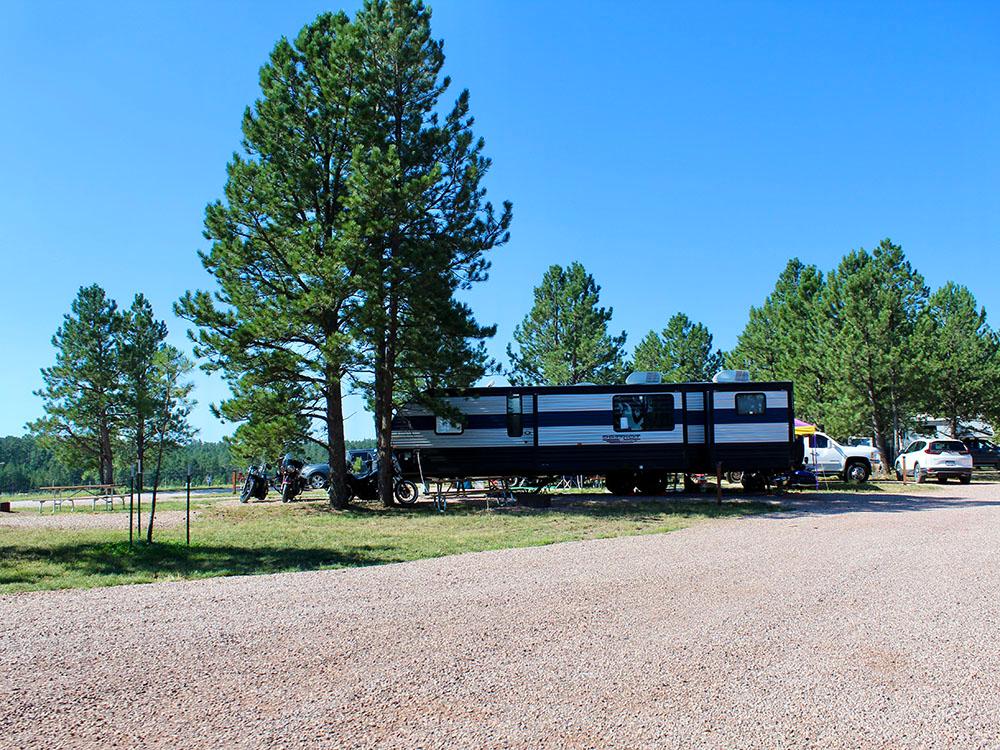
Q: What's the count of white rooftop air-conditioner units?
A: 2